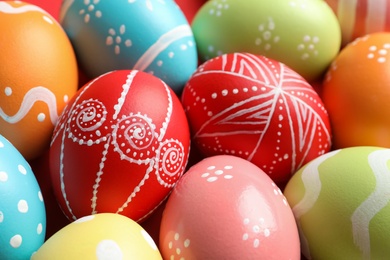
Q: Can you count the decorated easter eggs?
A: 11